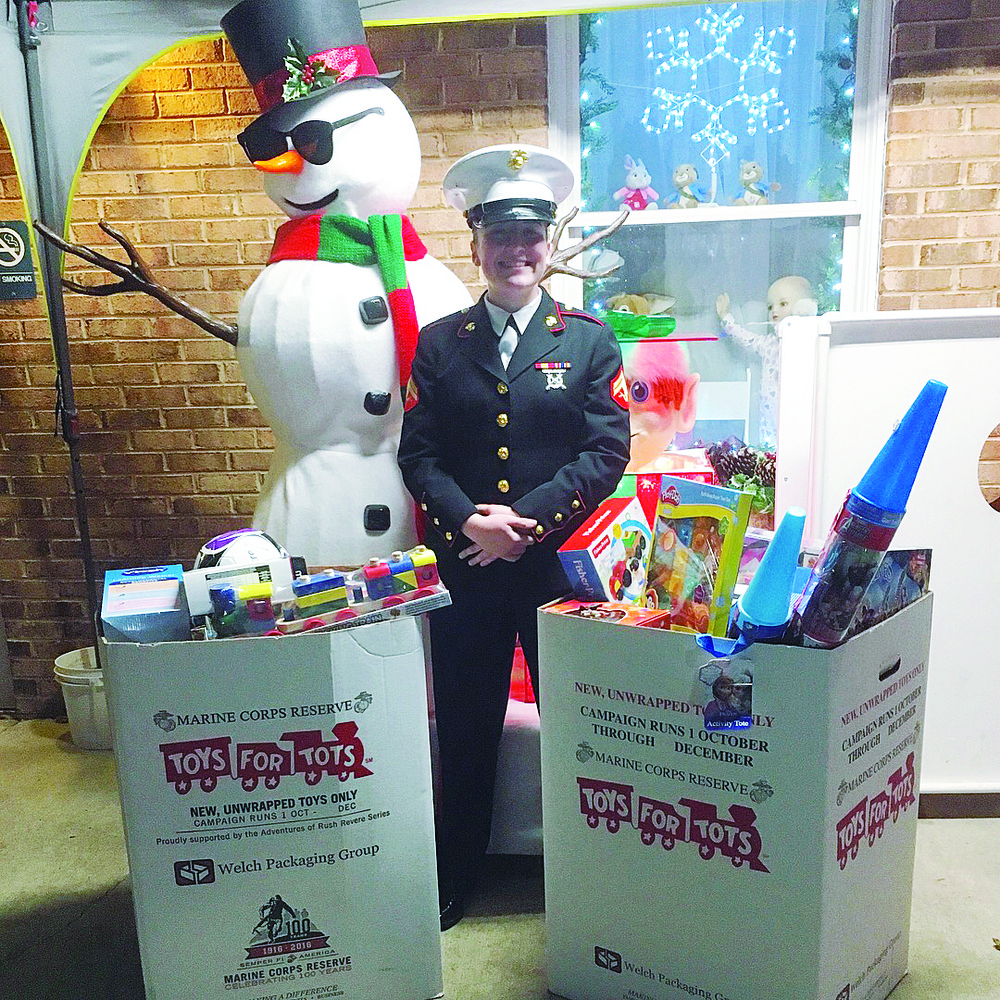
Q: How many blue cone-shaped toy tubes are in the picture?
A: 2